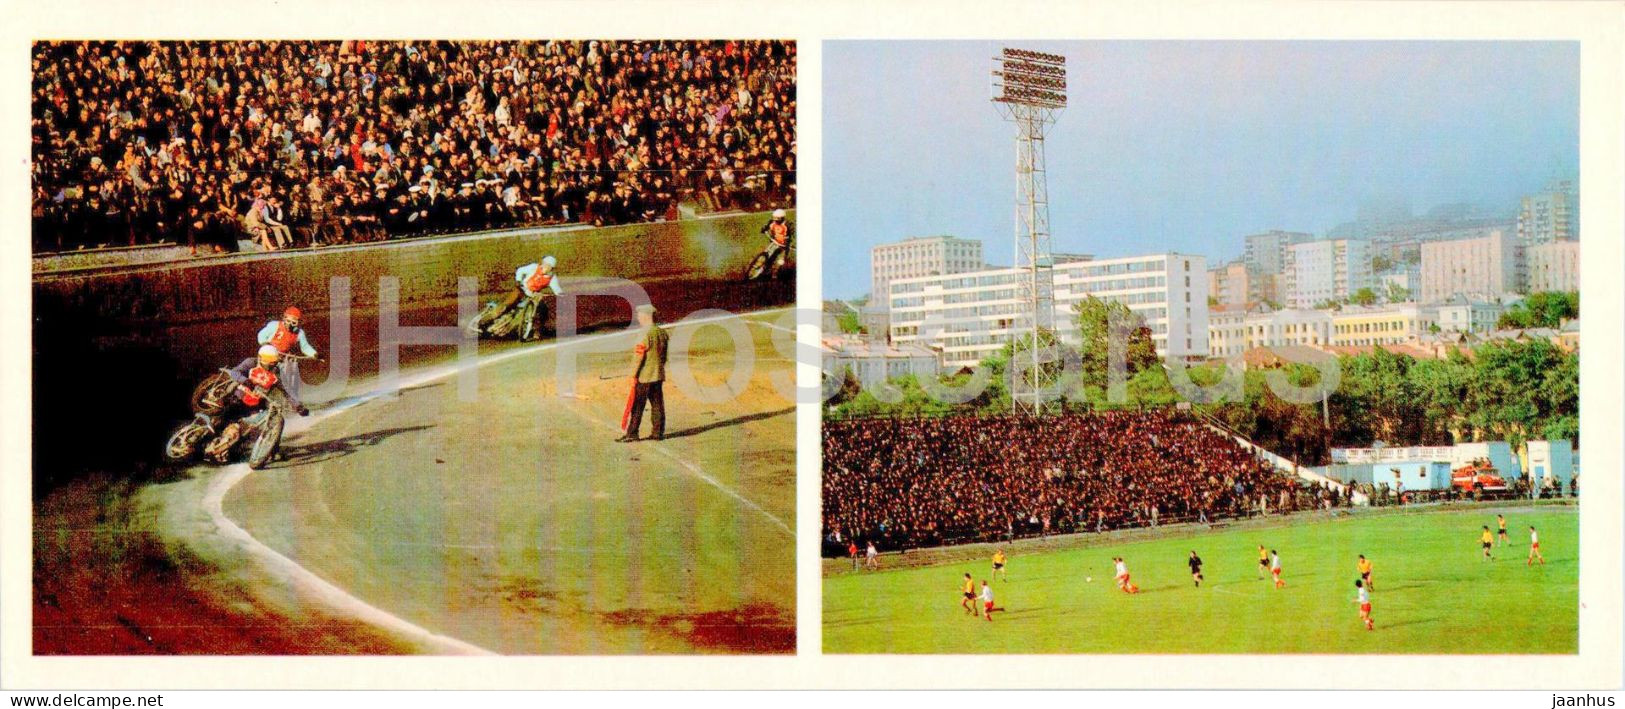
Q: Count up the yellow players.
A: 6